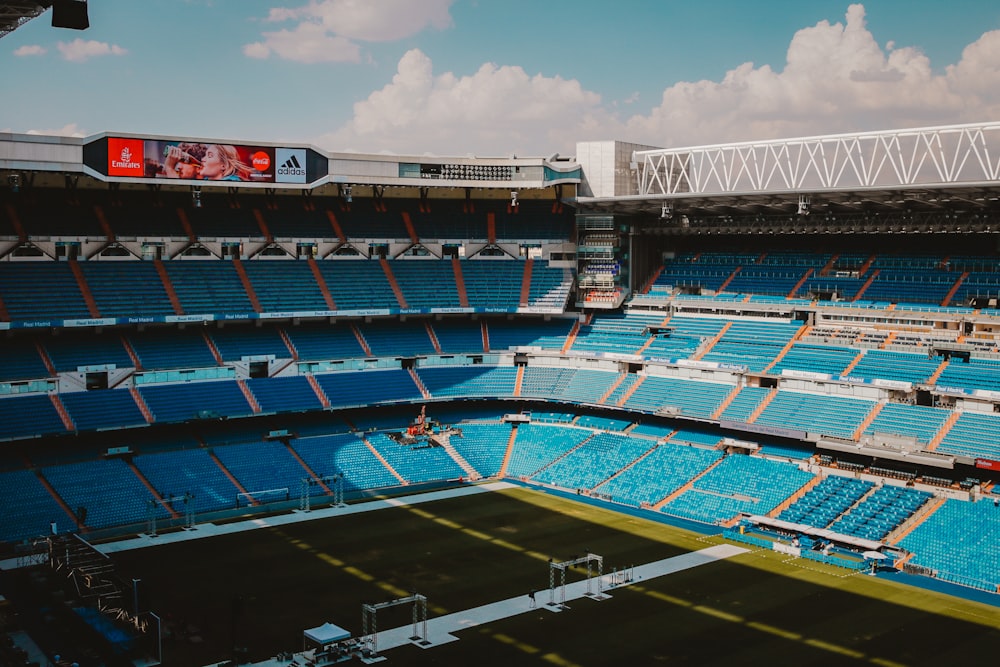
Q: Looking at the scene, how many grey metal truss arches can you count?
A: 4